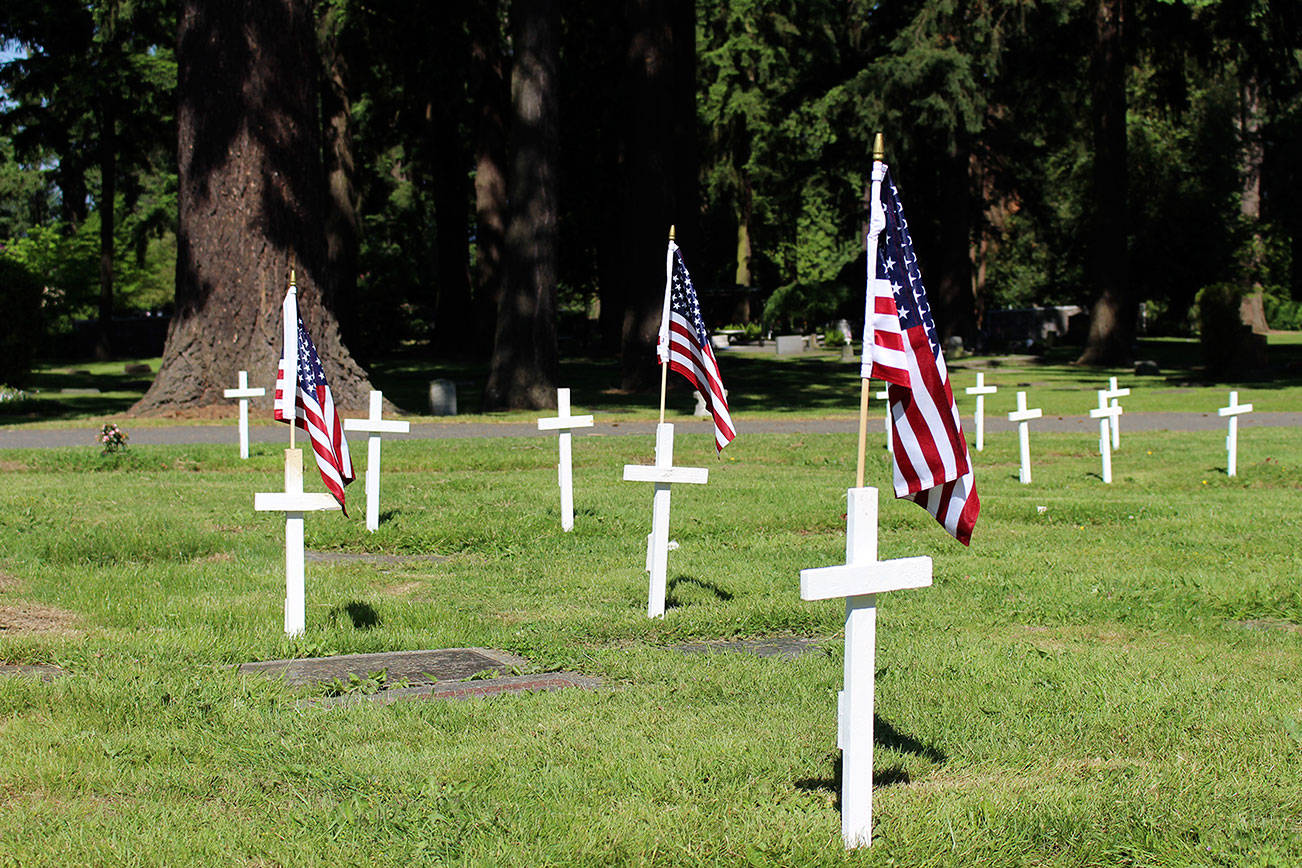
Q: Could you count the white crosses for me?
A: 12